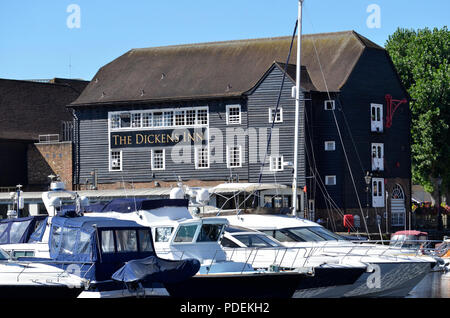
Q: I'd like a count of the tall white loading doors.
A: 3